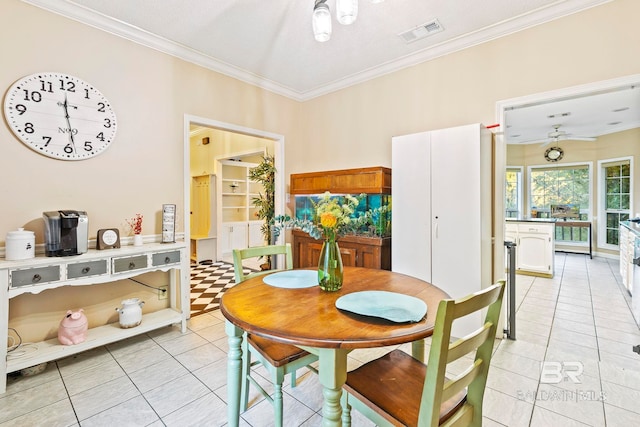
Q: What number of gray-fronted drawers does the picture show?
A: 4